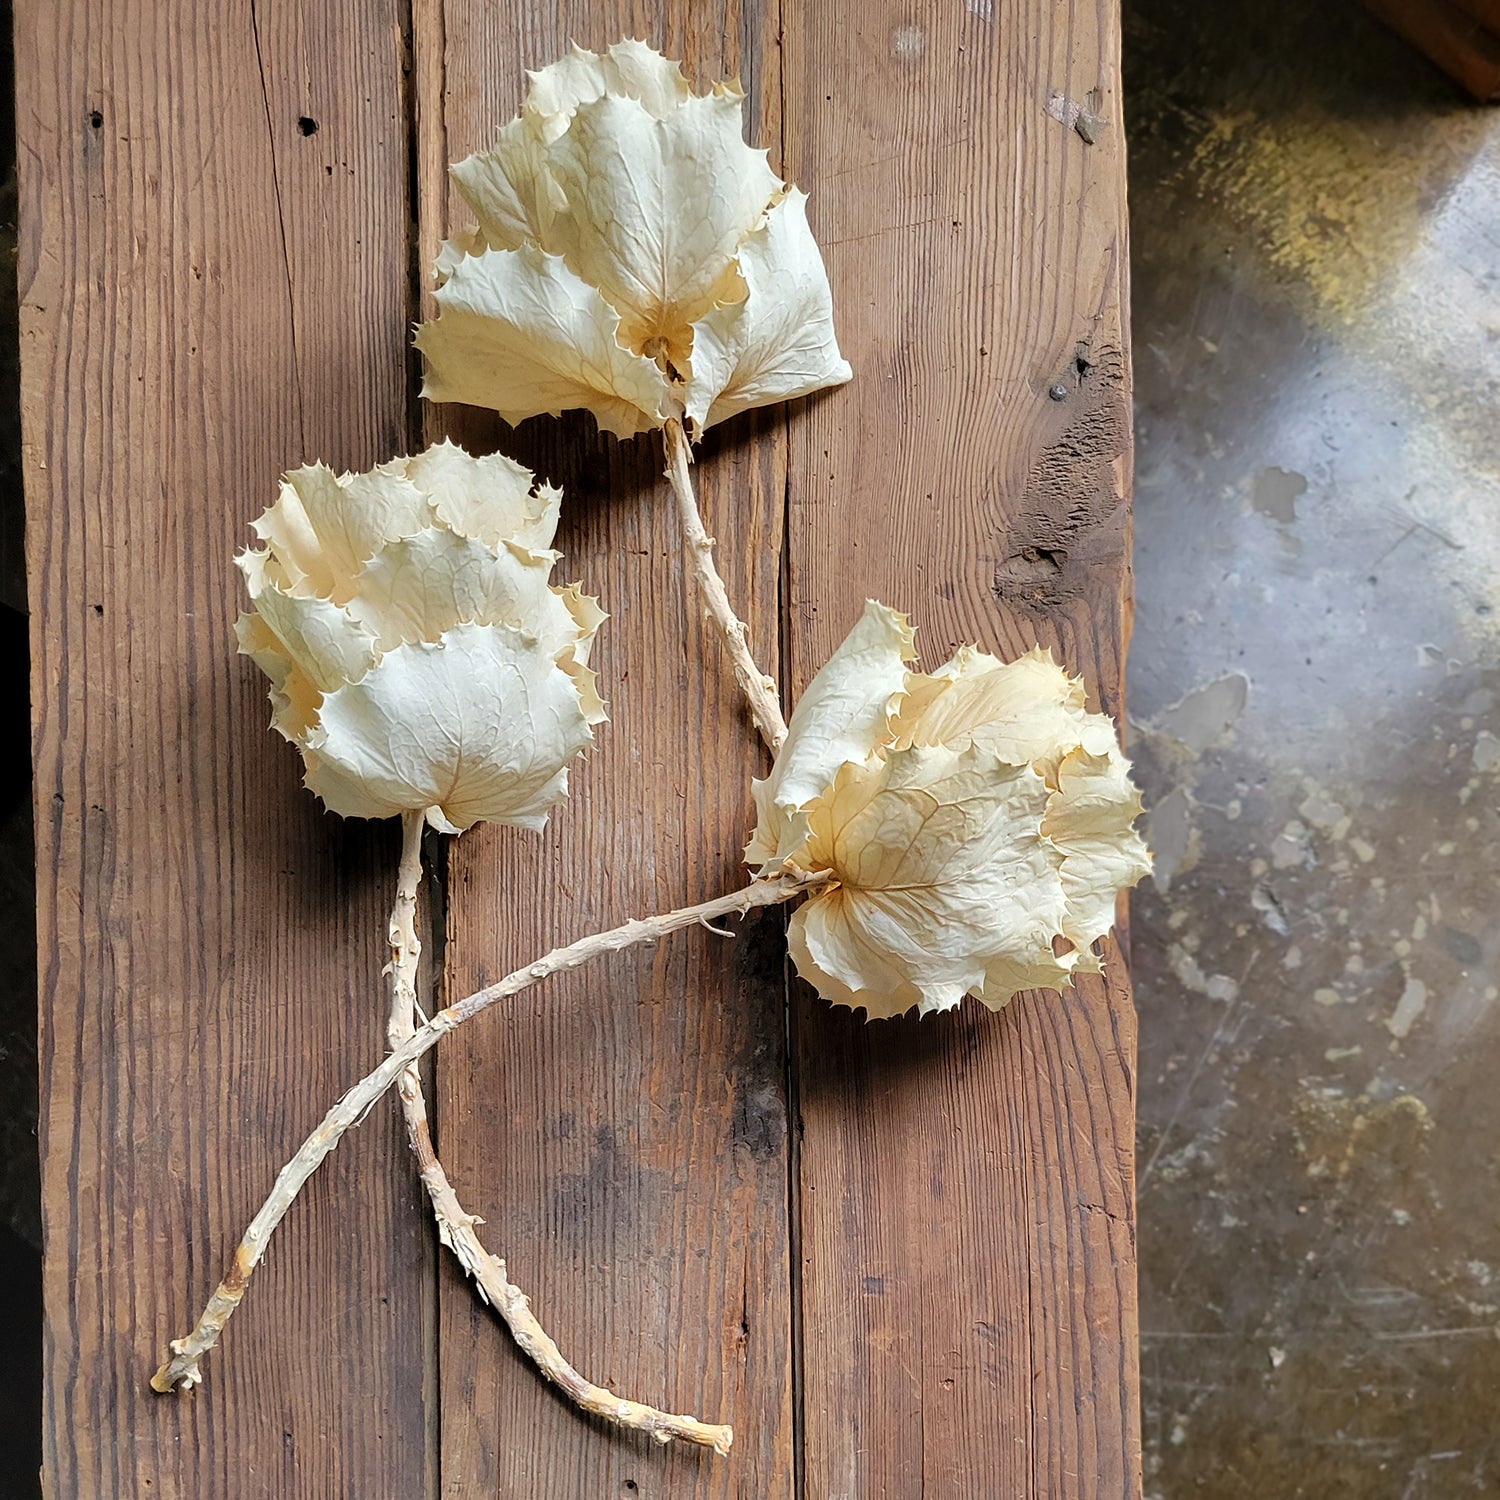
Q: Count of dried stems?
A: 3